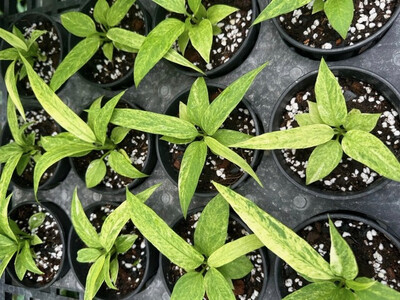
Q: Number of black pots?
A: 12